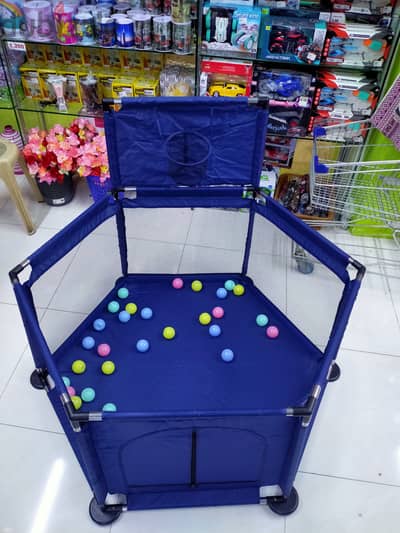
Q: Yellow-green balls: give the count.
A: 8